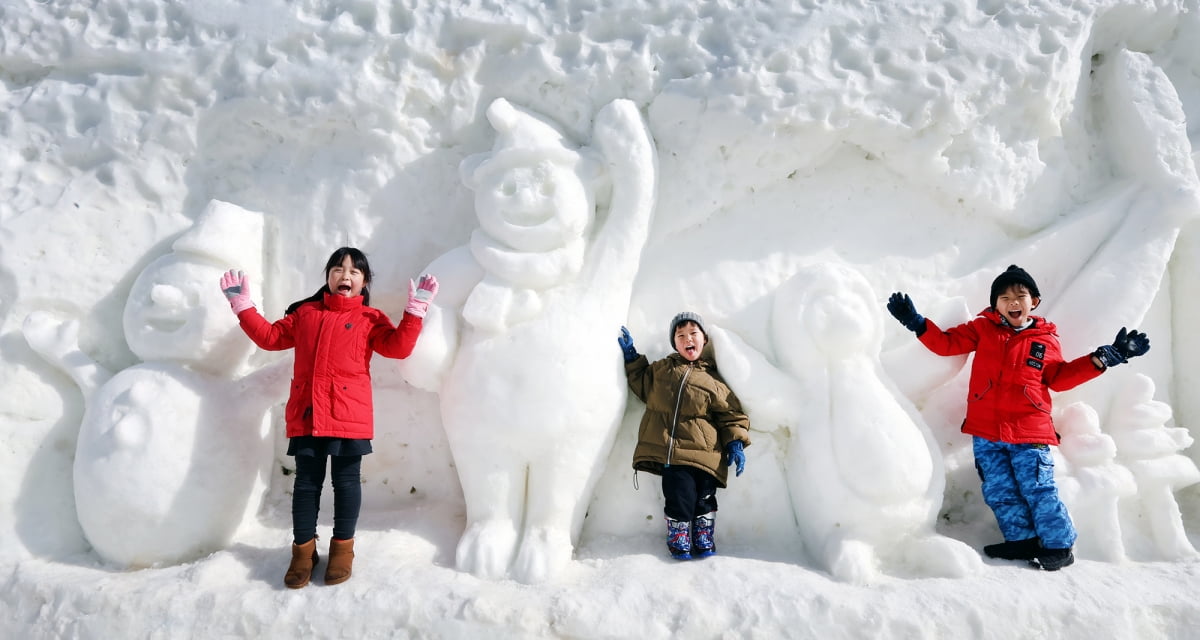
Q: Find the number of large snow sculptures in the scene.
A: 3